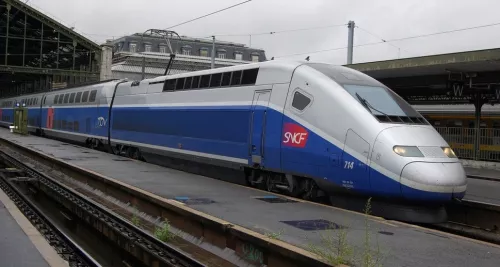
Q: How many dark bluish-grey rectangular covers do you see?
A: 3